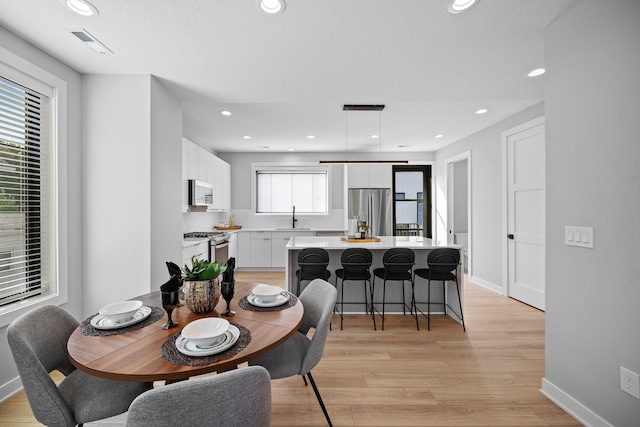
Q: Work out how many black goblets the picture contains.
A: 3